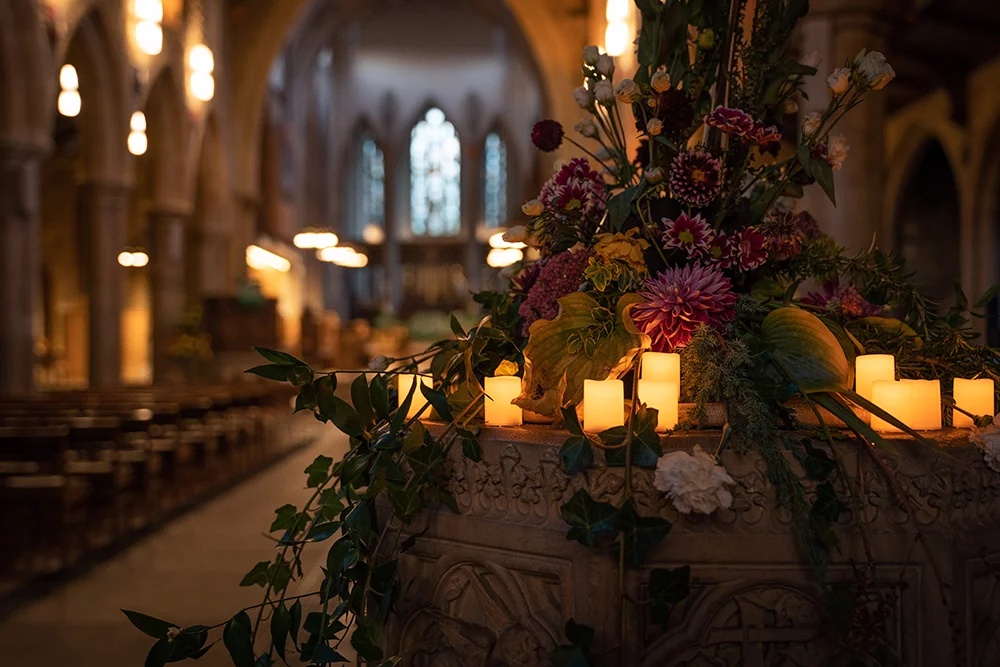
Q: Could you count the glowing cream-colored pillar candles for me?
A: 9